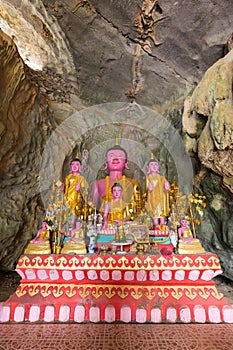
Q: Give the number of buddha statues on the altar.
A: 7